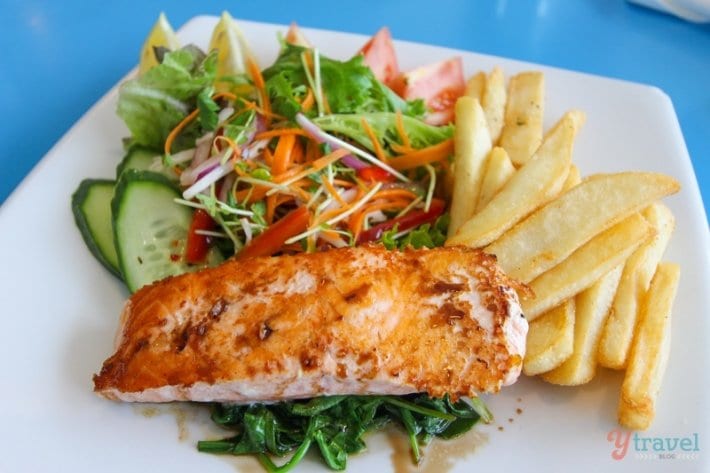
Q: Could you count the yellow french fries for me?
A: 13